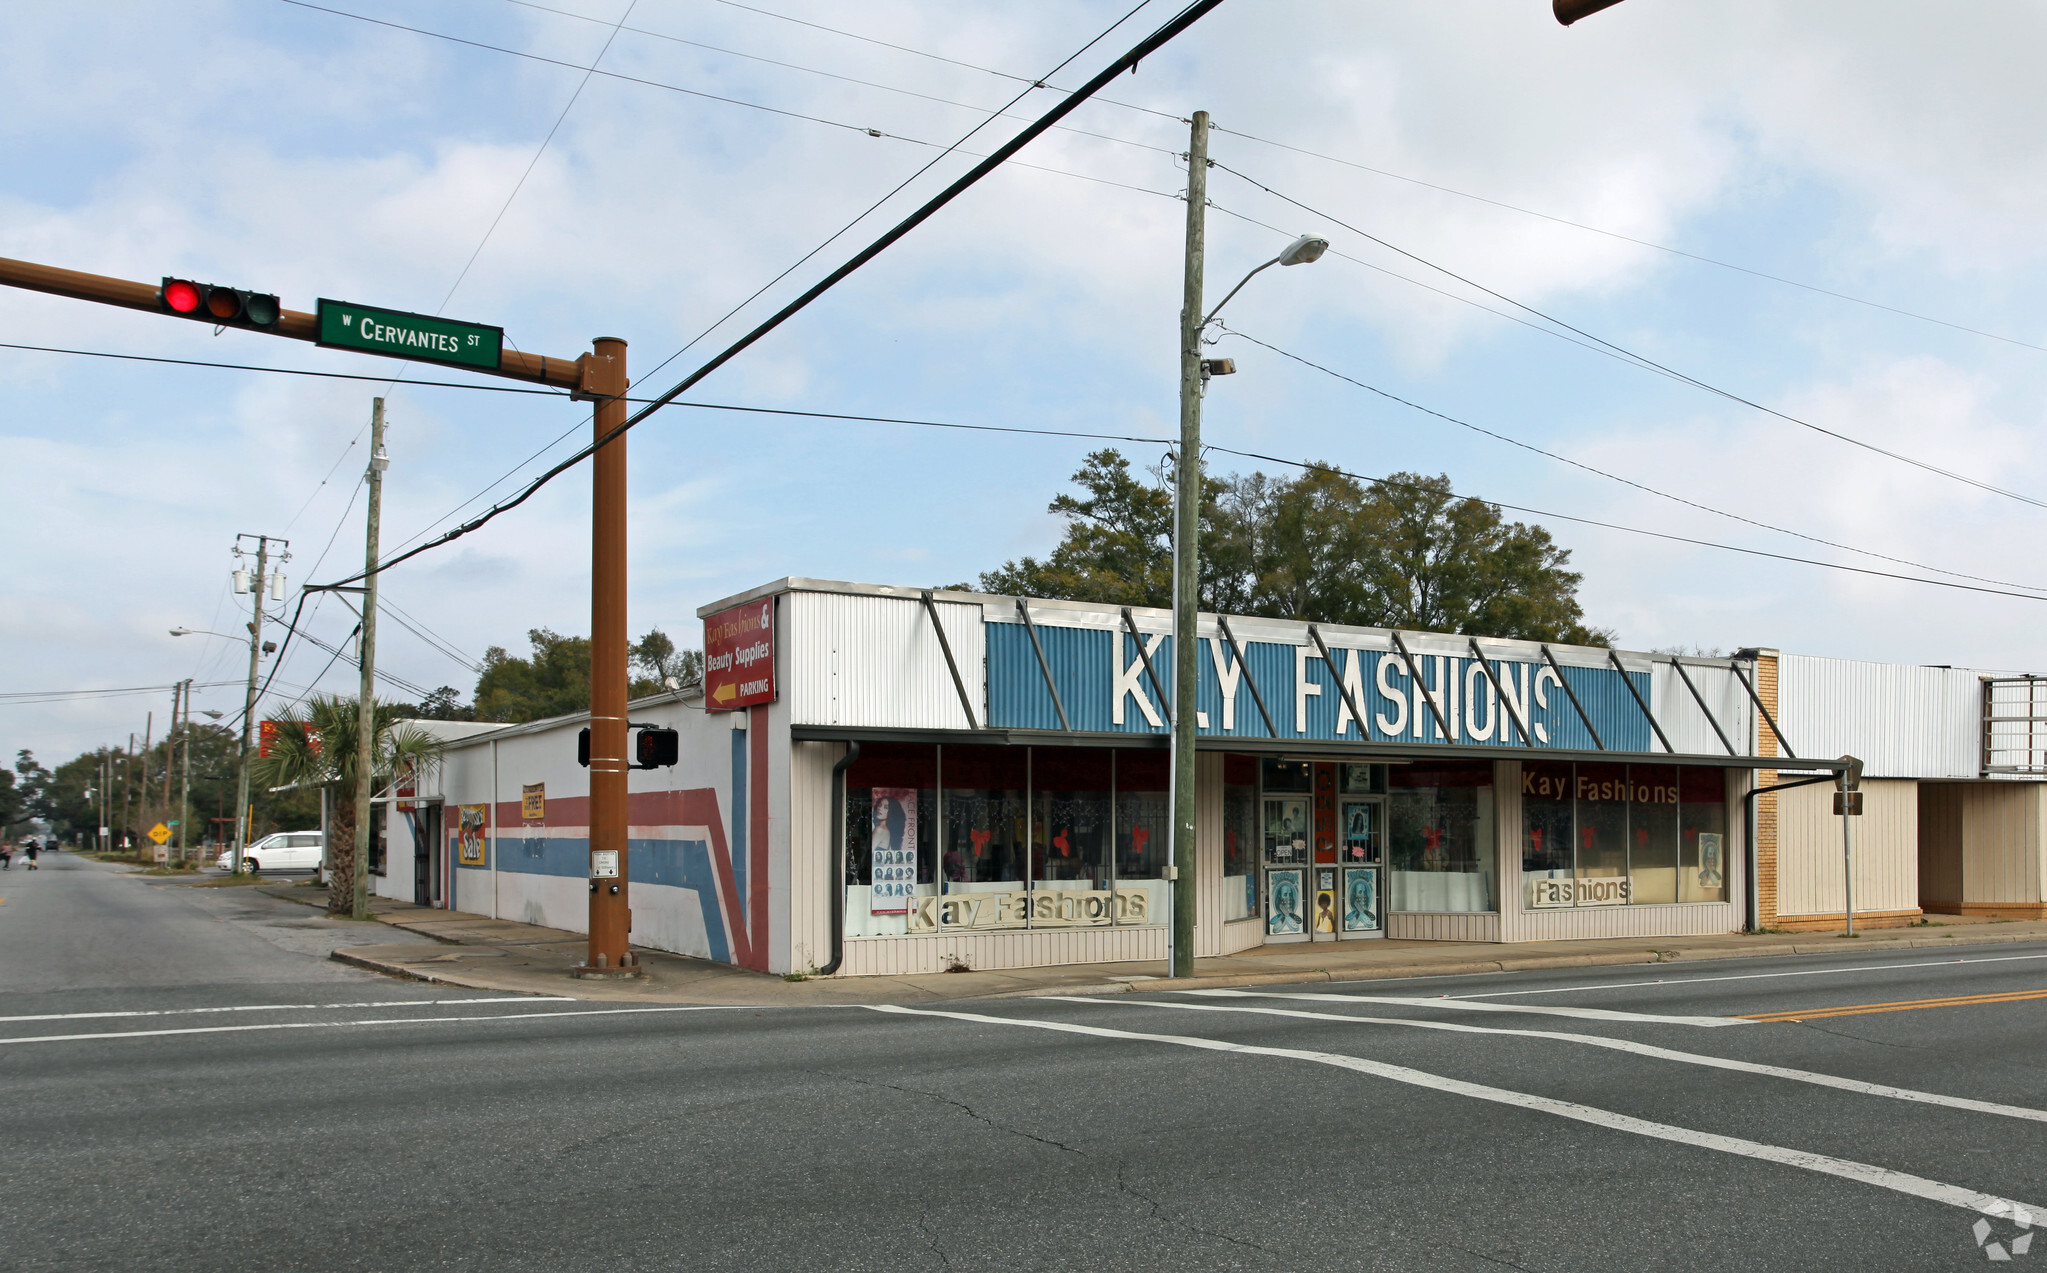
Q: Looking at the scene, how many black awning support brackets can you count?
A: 11